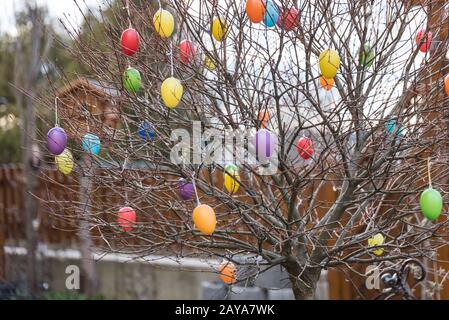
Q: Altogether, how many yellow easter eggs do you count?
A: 8